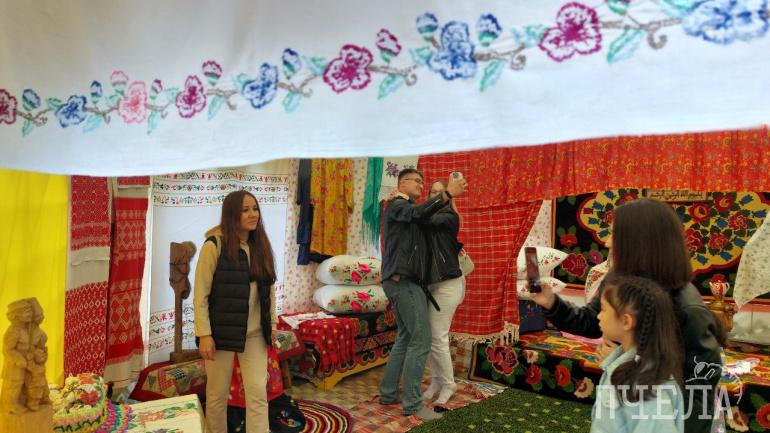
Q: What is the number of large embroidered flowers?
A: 9